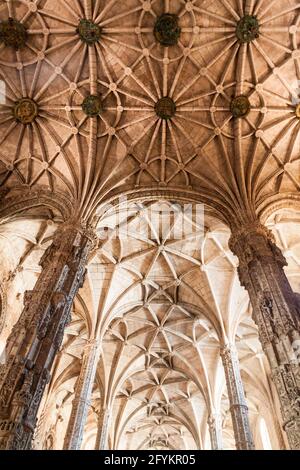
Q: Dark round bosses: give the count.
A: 8